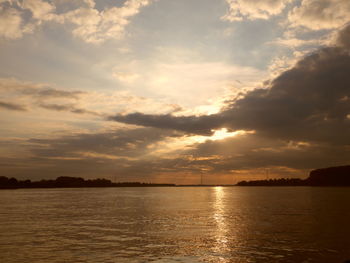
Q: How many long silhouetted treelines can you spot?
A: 2